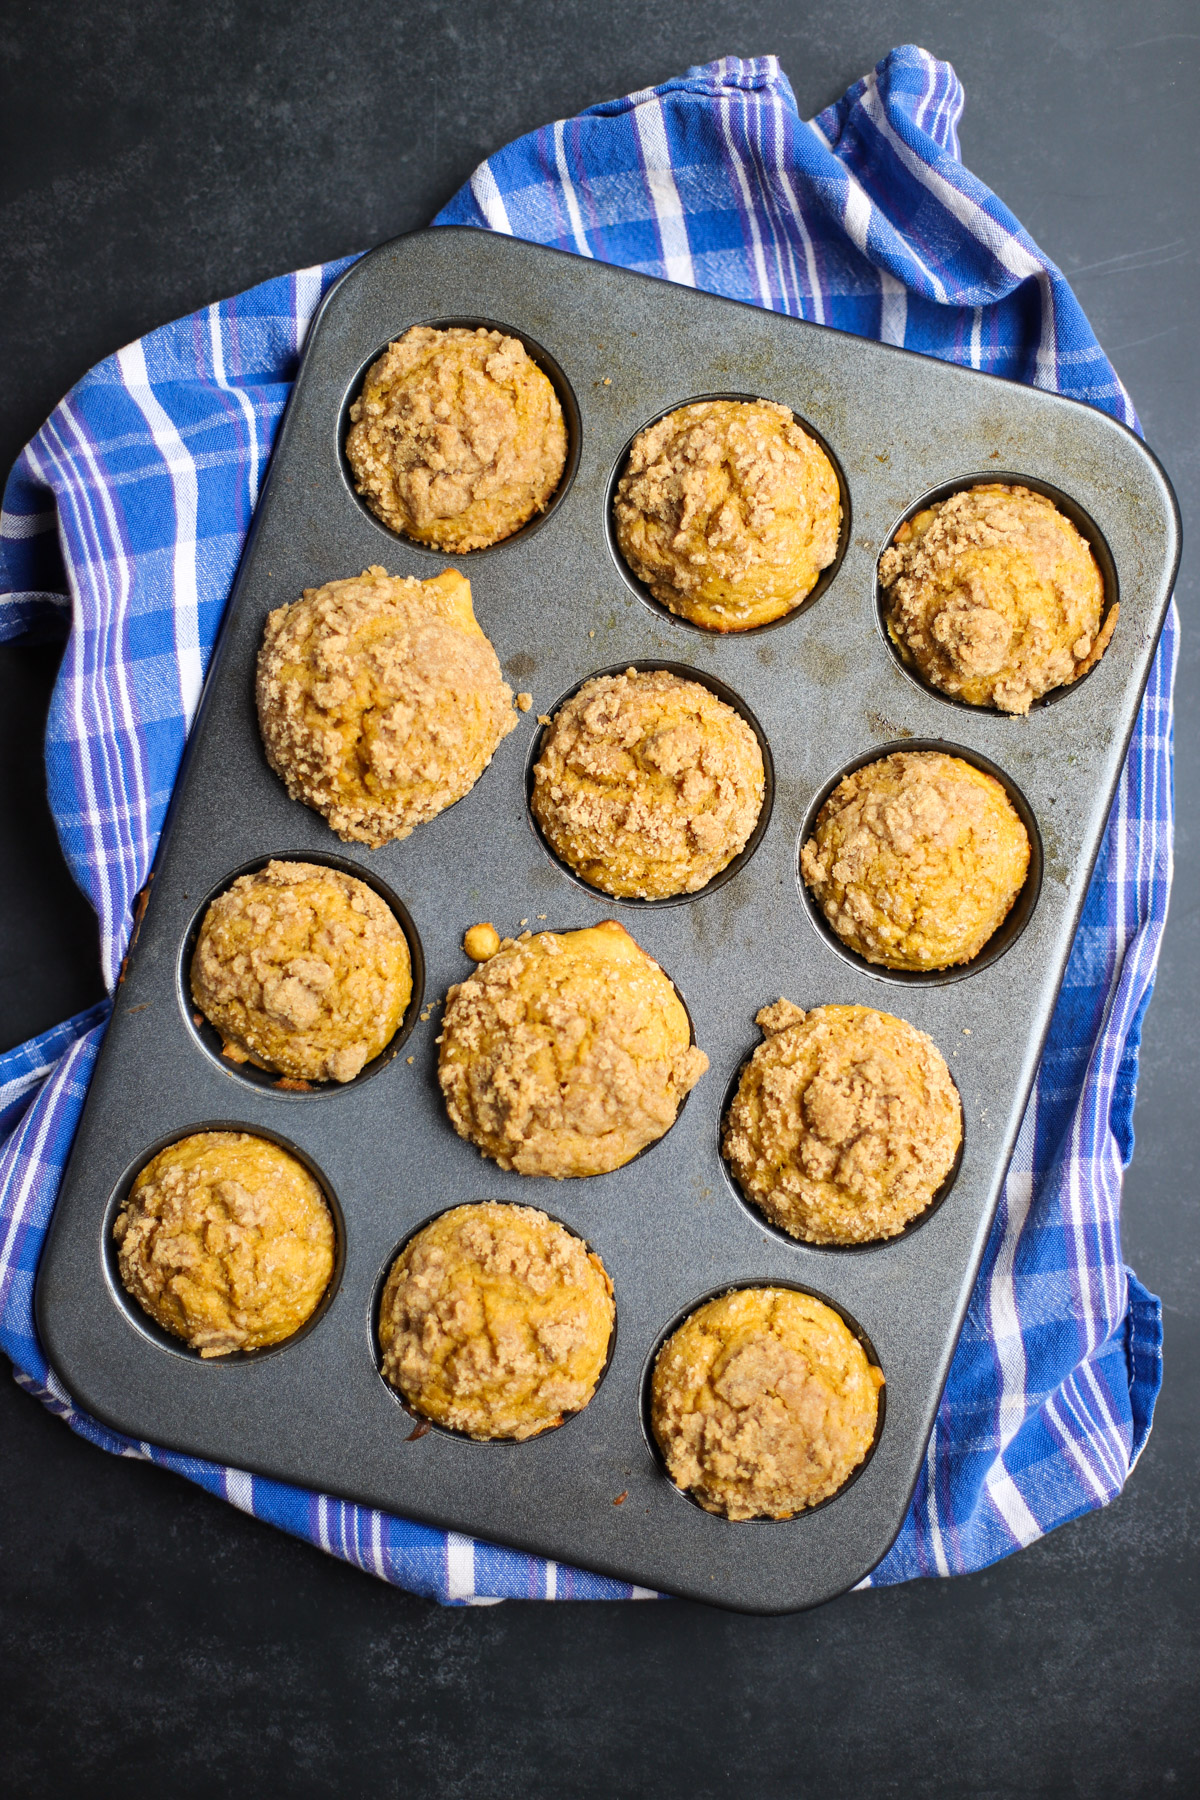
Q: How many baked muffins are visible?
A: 12